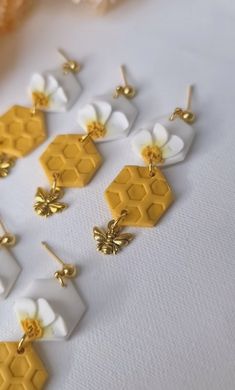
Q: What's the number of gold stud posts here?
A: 5